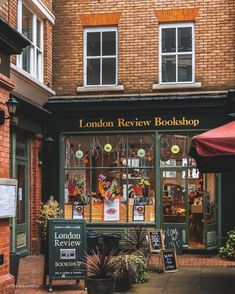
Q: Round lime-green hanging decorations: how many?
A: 4